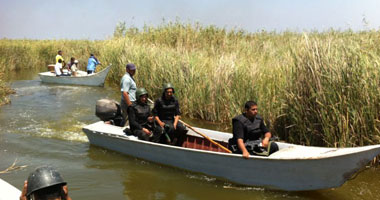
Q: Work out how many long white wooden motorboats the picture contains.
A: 2